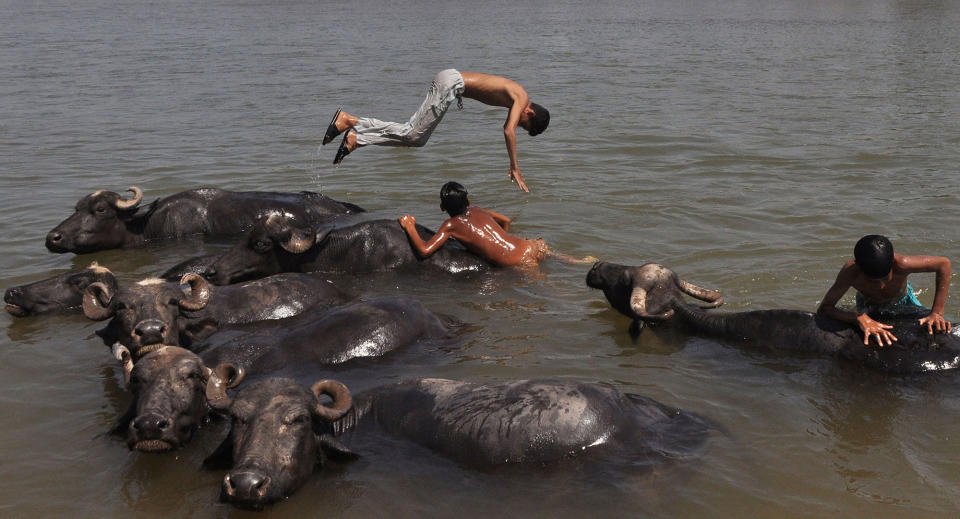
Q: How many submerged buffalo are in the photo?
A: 7